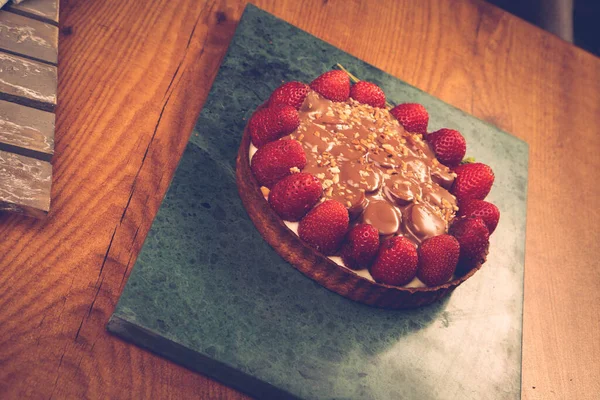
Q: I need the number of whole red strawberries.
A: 15